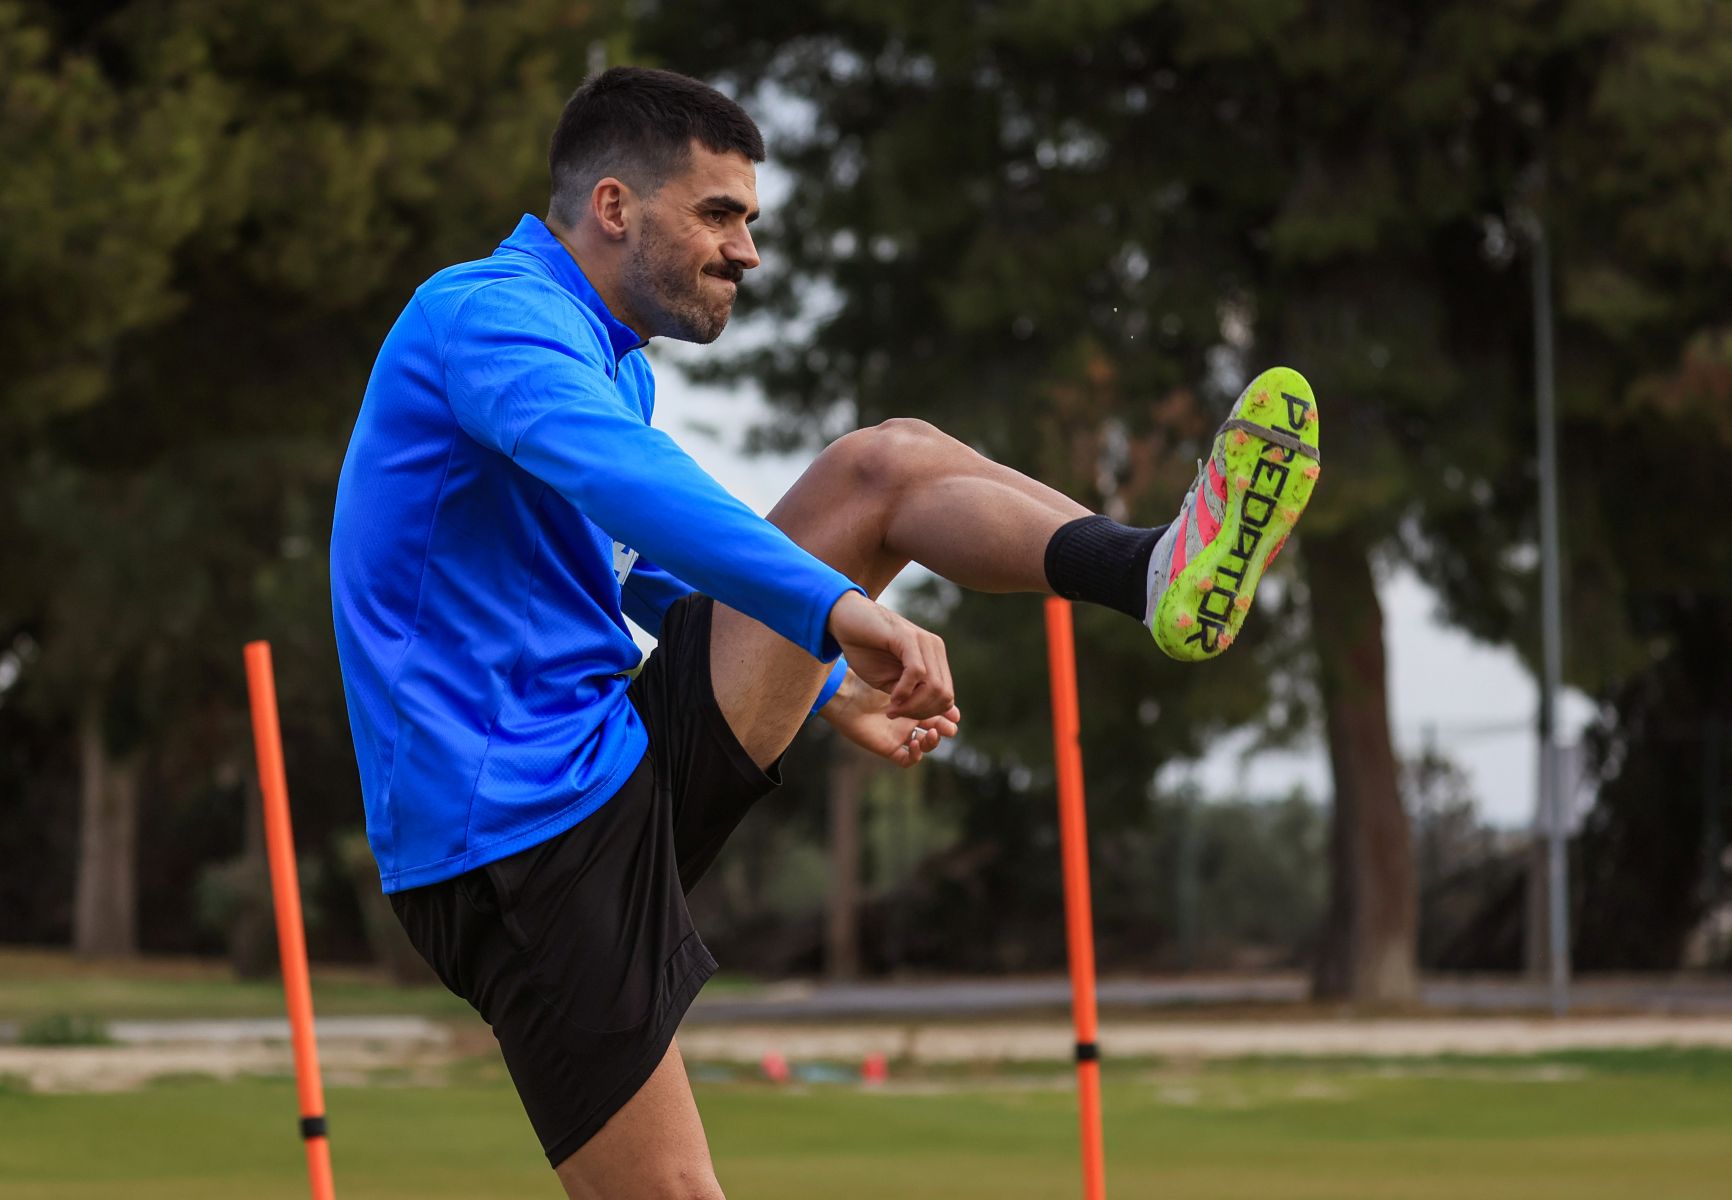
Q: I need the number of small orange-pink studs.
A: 11